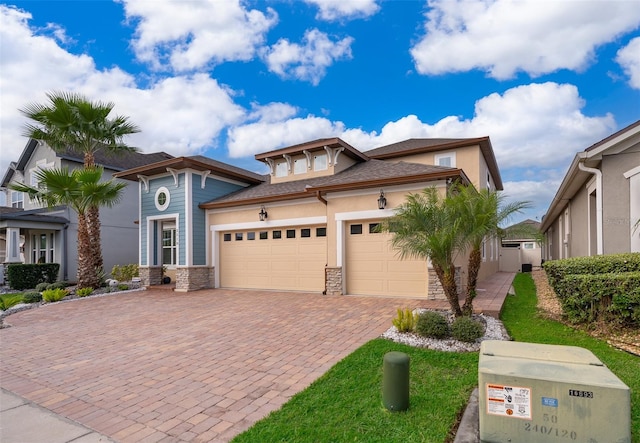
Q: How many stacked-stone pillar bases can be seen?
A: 4